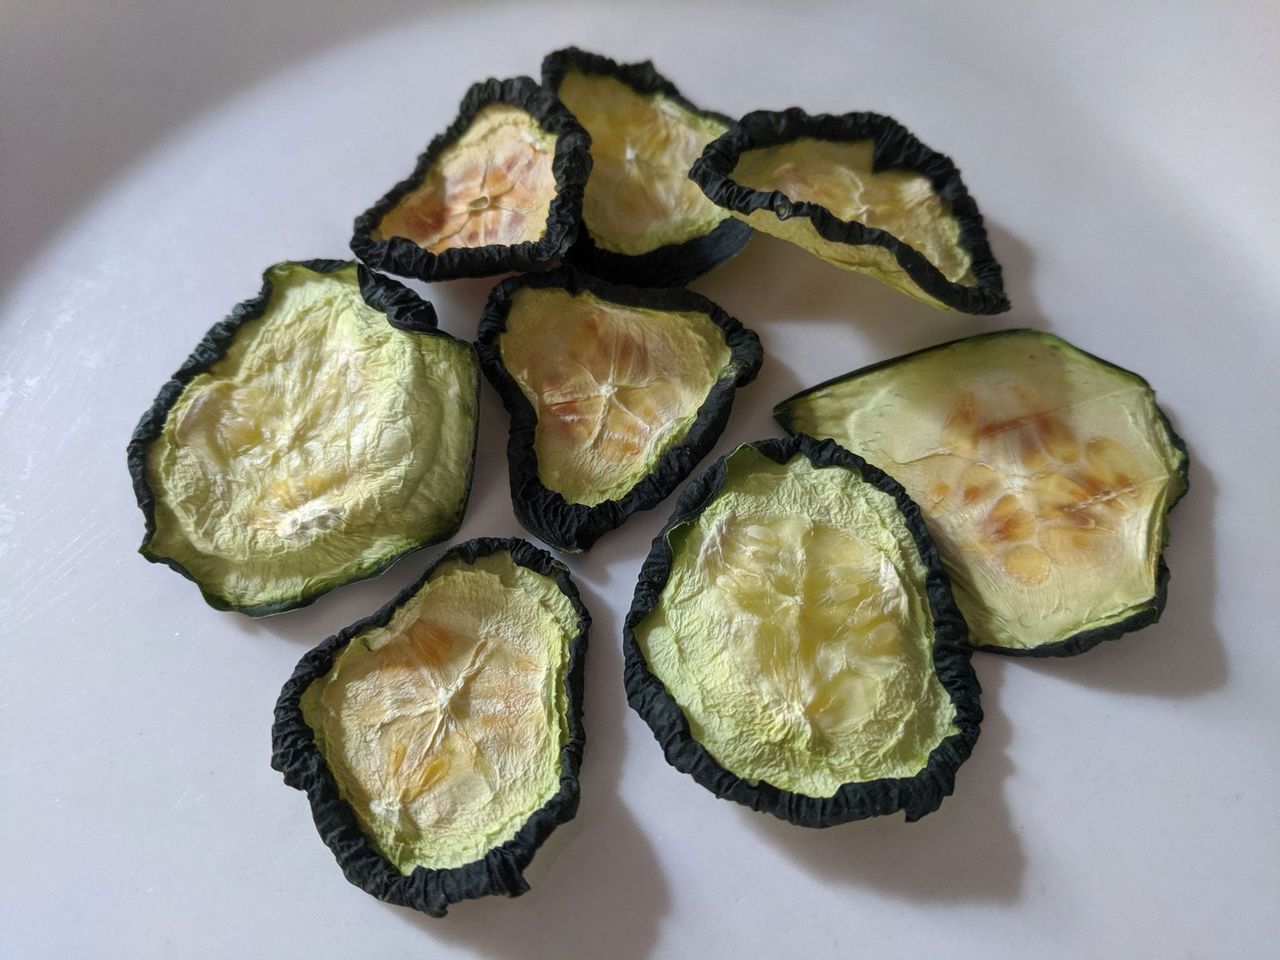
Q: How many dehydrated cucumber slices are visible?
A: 8